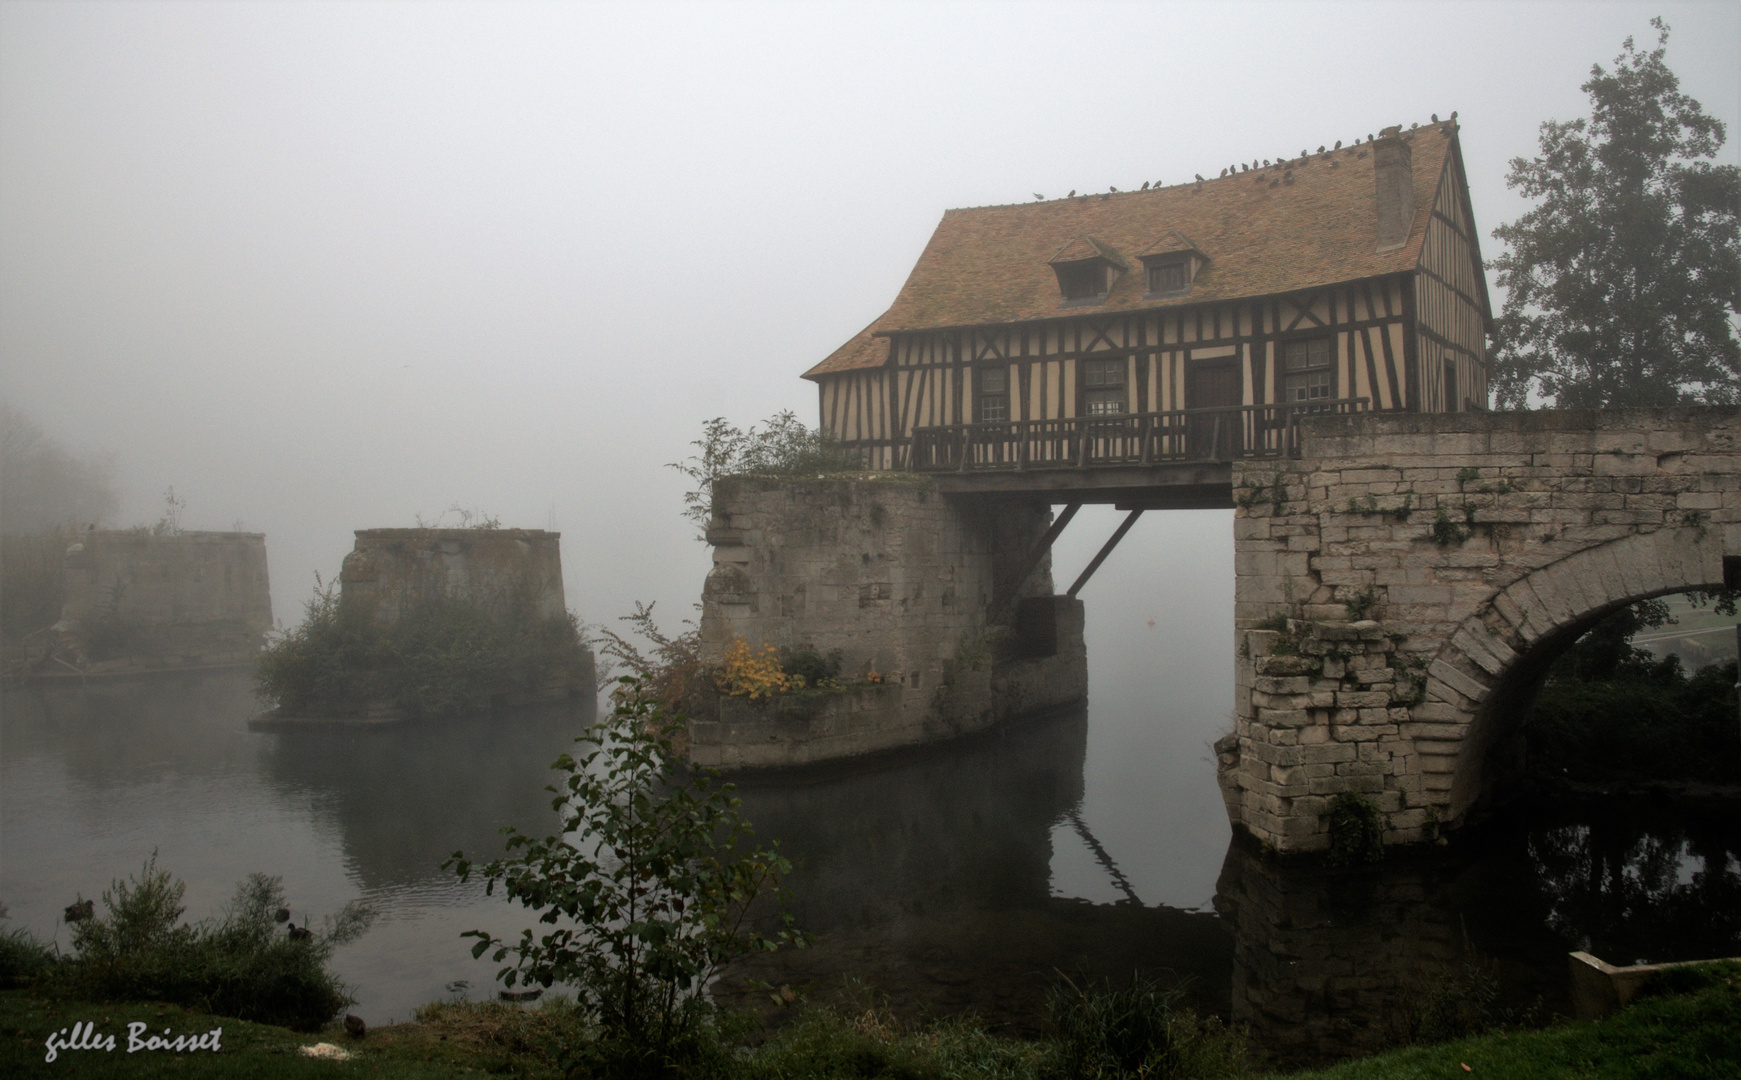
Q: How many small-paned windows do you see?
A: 3